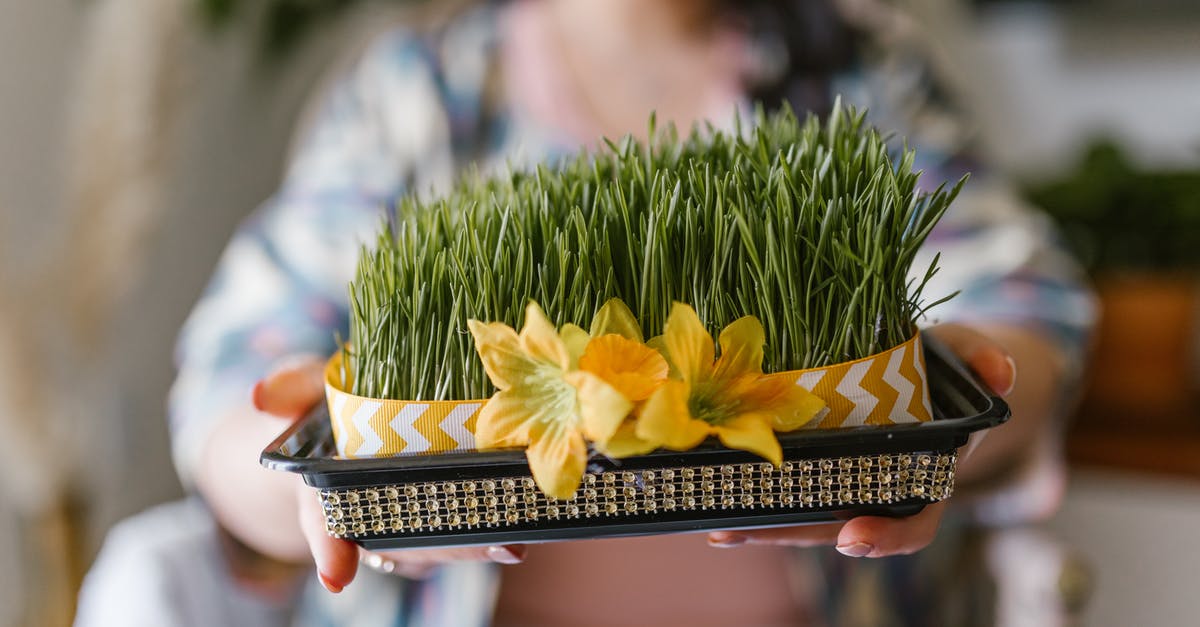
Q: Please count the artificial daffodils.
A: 3